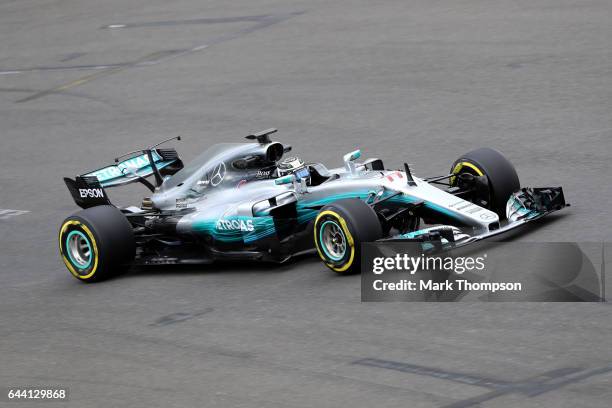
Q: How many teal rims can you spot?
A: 2